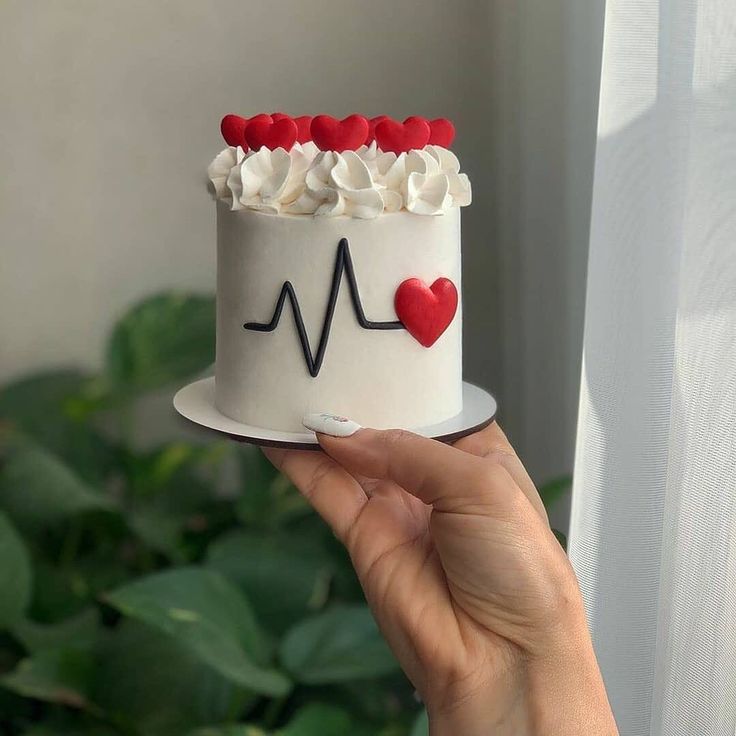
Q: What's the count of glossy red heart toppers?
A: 7